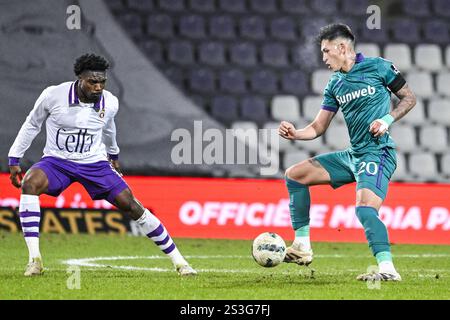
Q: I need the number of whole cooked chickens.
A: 0